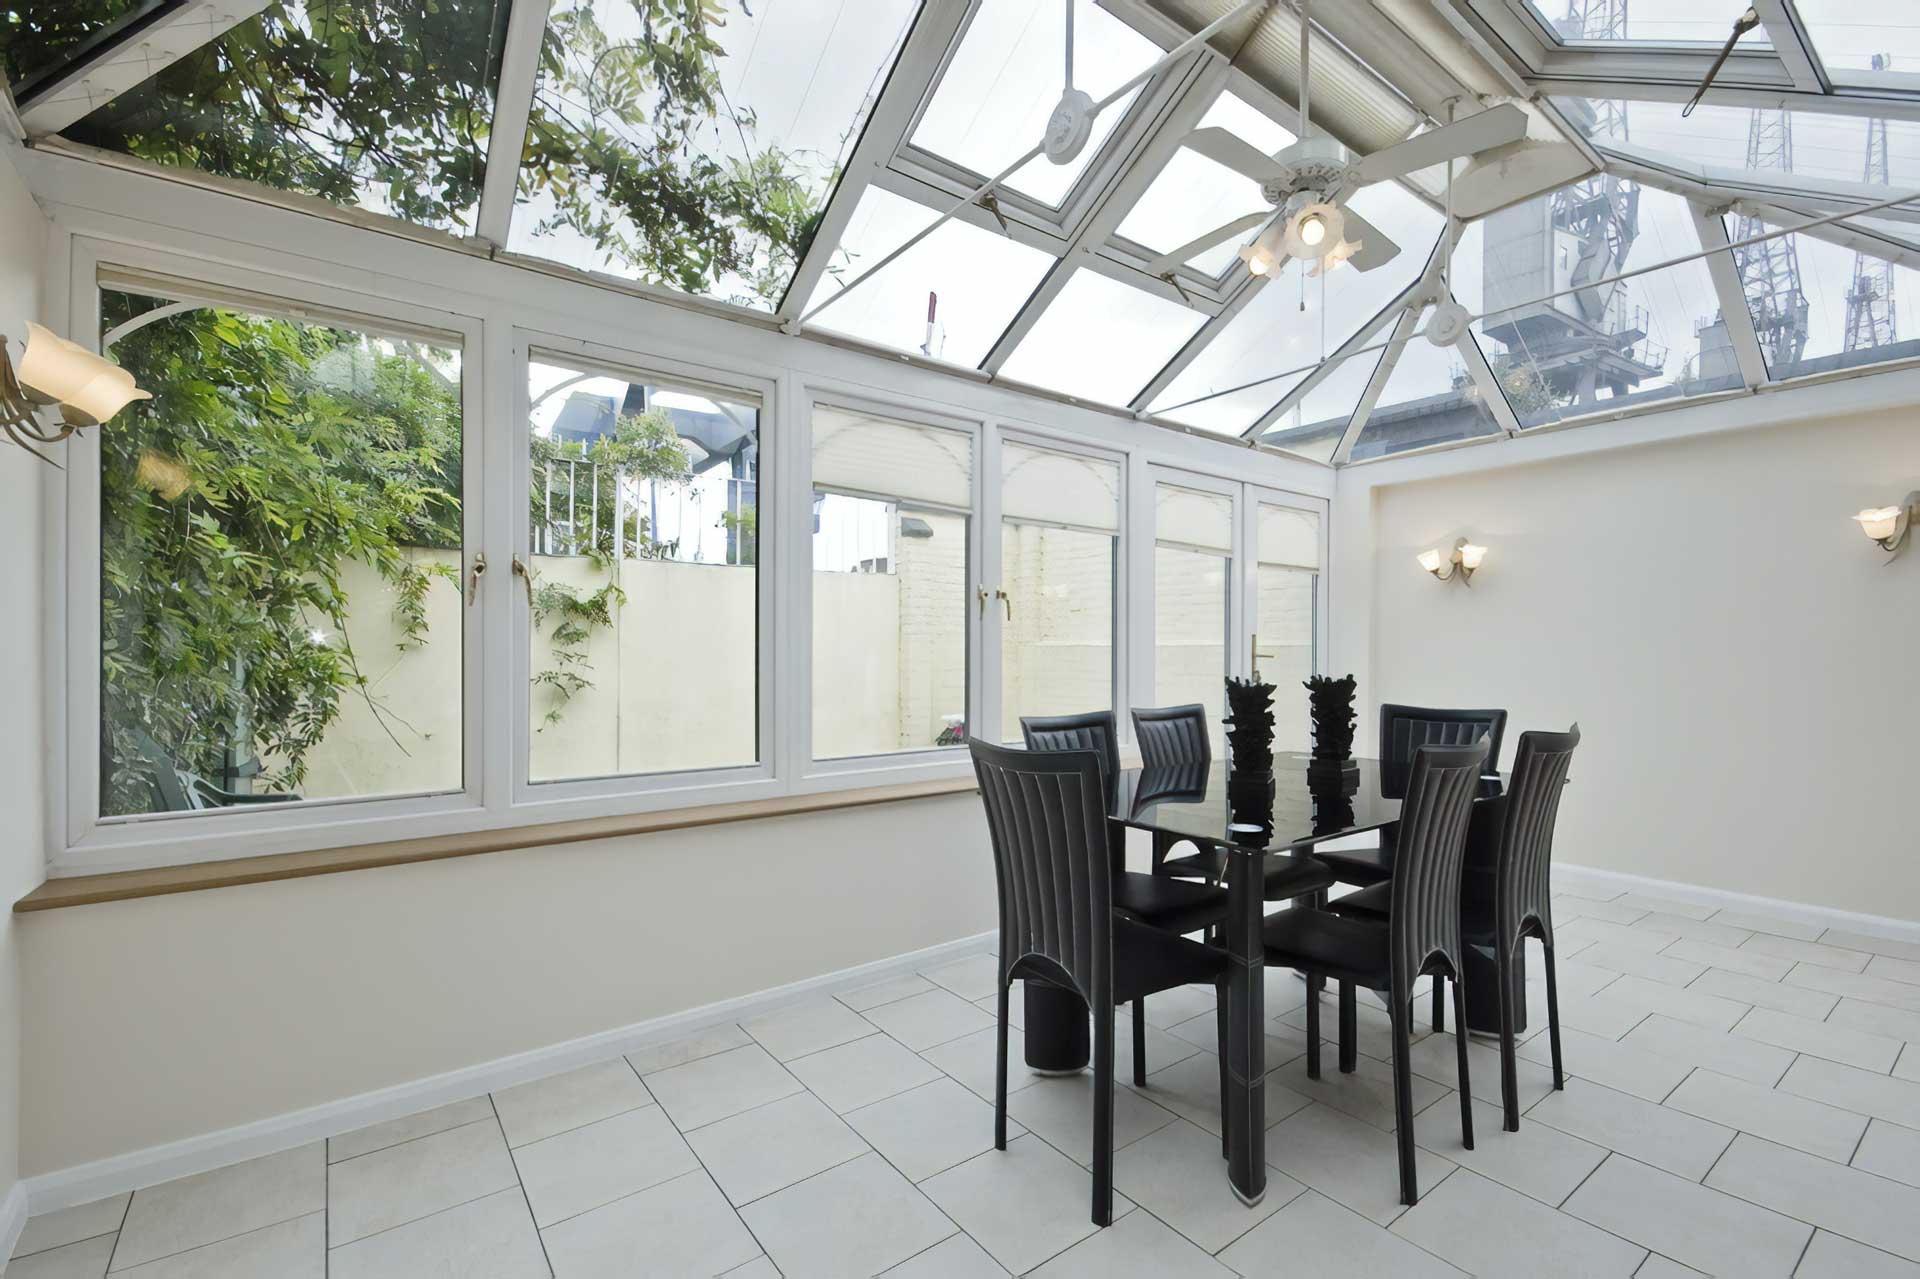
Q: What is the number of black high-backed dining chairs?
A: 6